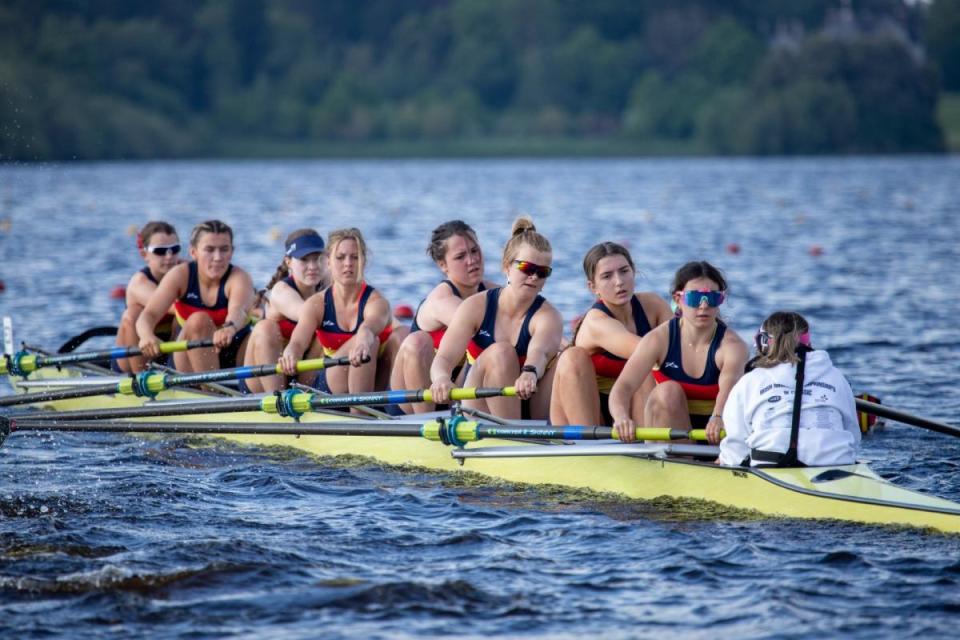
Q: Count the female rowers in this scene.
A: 8